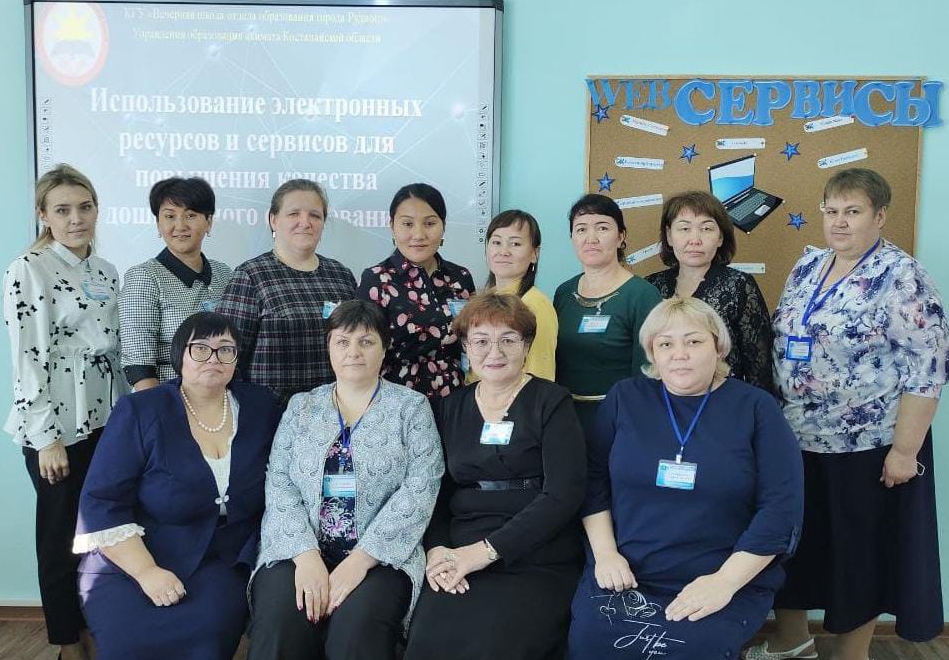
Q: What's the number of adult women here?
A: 12